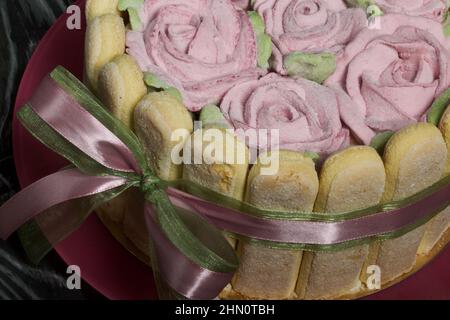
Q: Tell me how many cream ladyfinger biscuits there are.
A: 9